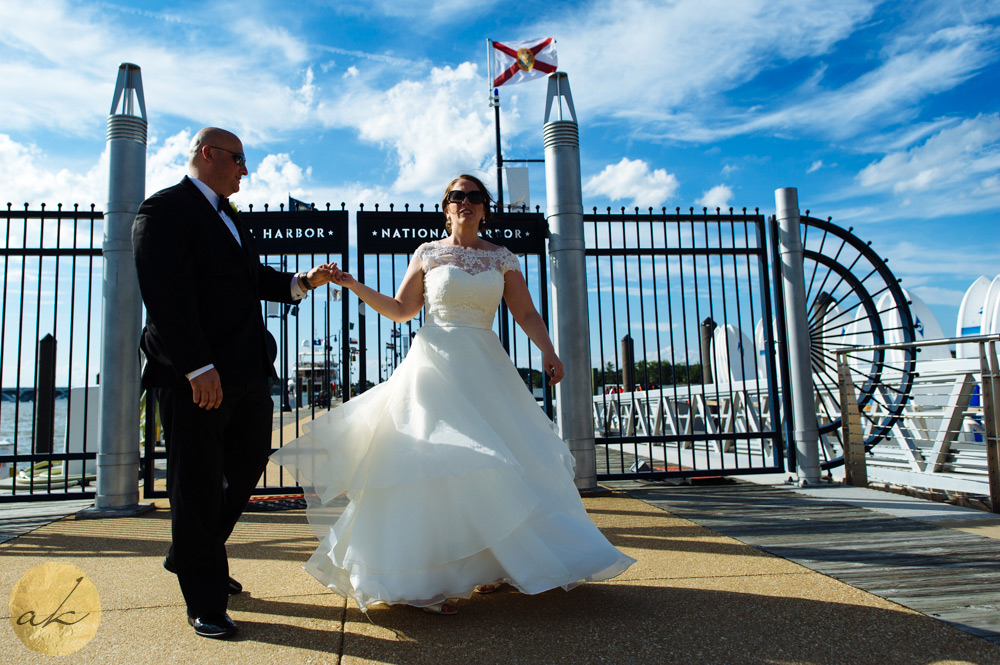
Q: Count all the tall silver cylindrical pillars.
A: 3